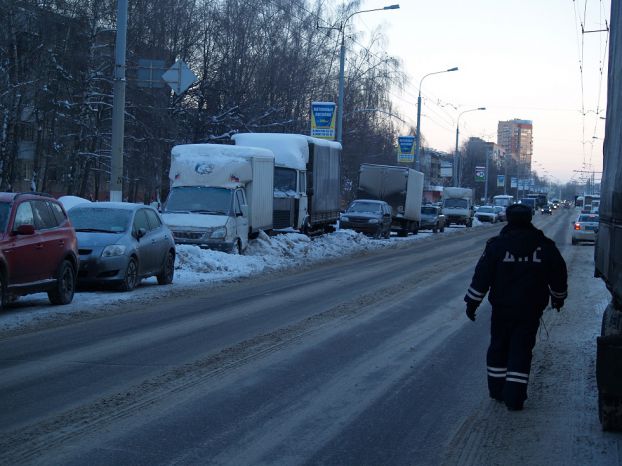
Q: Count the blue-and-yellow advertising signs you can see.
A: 2